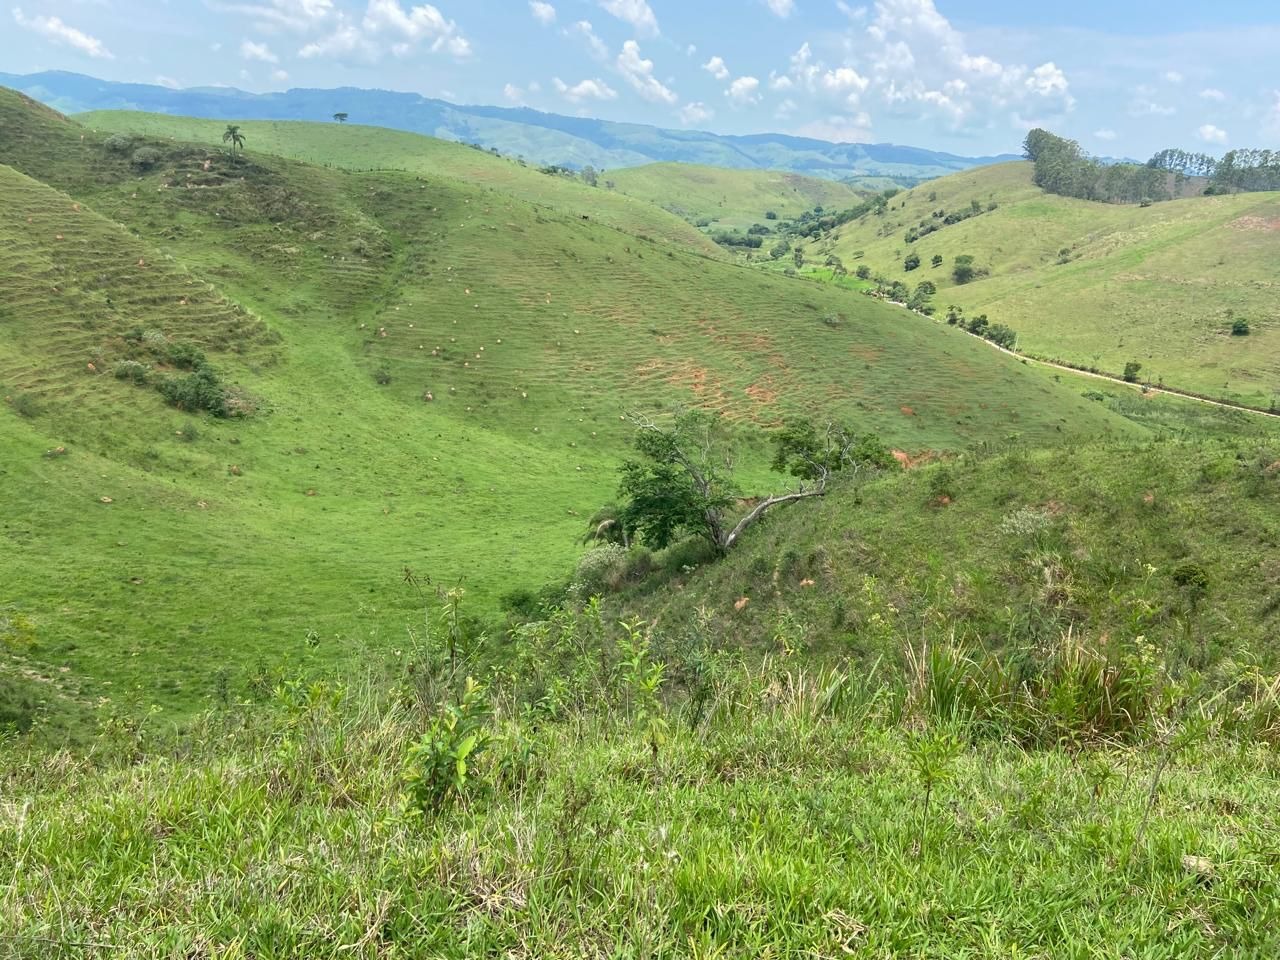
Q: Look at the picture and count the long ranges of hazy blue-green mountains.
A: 1